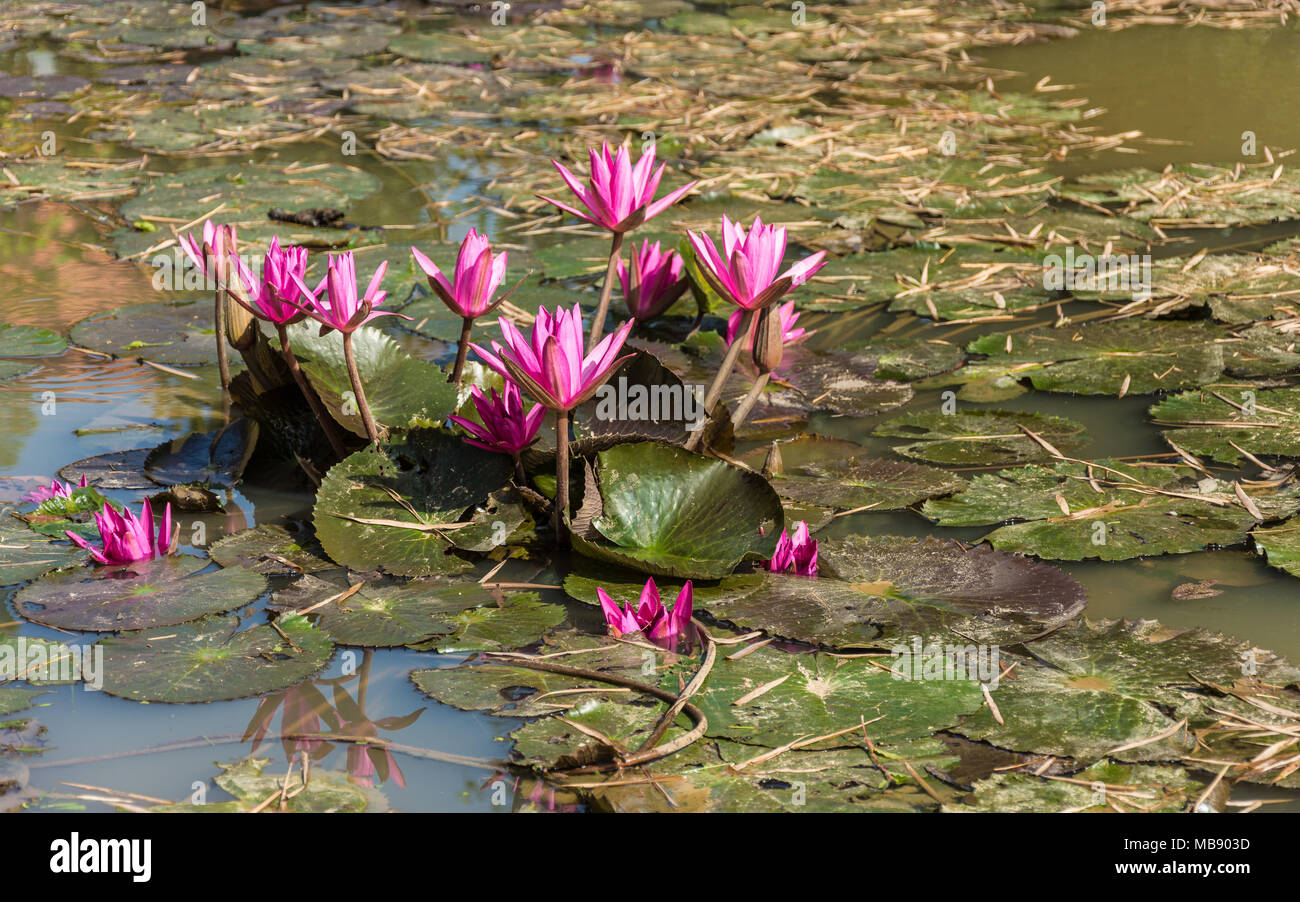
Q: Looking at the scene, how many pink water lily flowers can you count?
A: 14